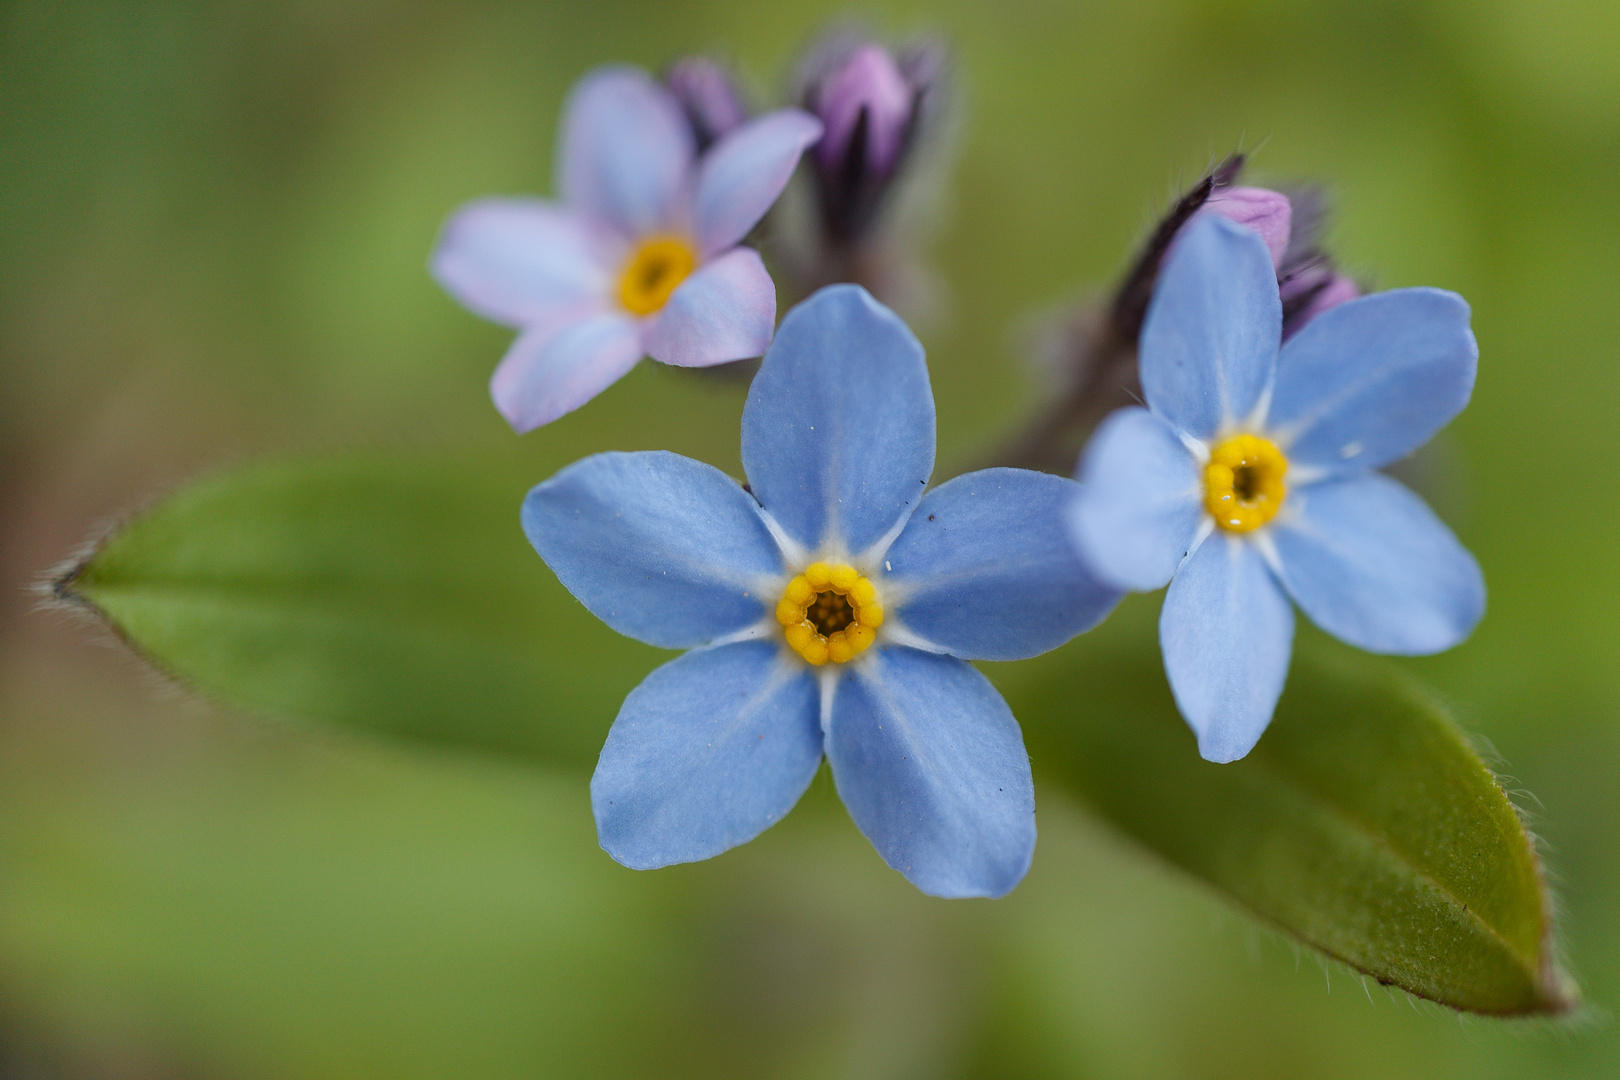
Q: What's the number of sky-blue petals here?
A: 10